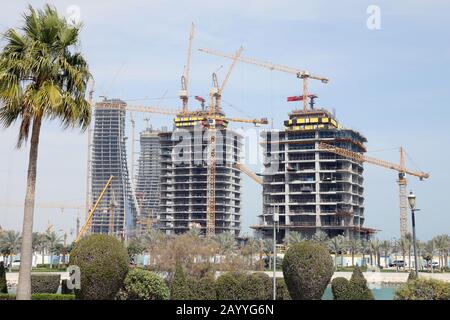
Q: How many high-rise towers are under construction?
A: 4